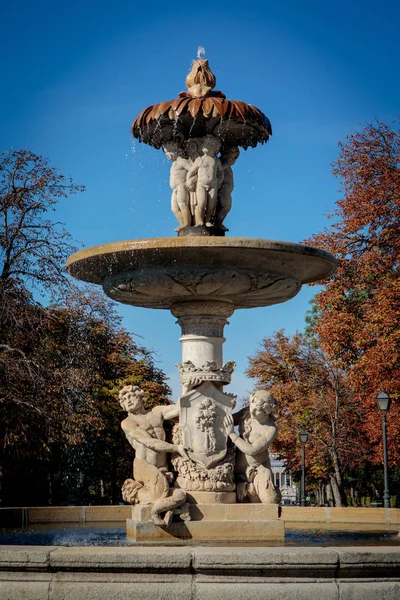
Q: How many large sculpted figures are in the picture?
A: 2